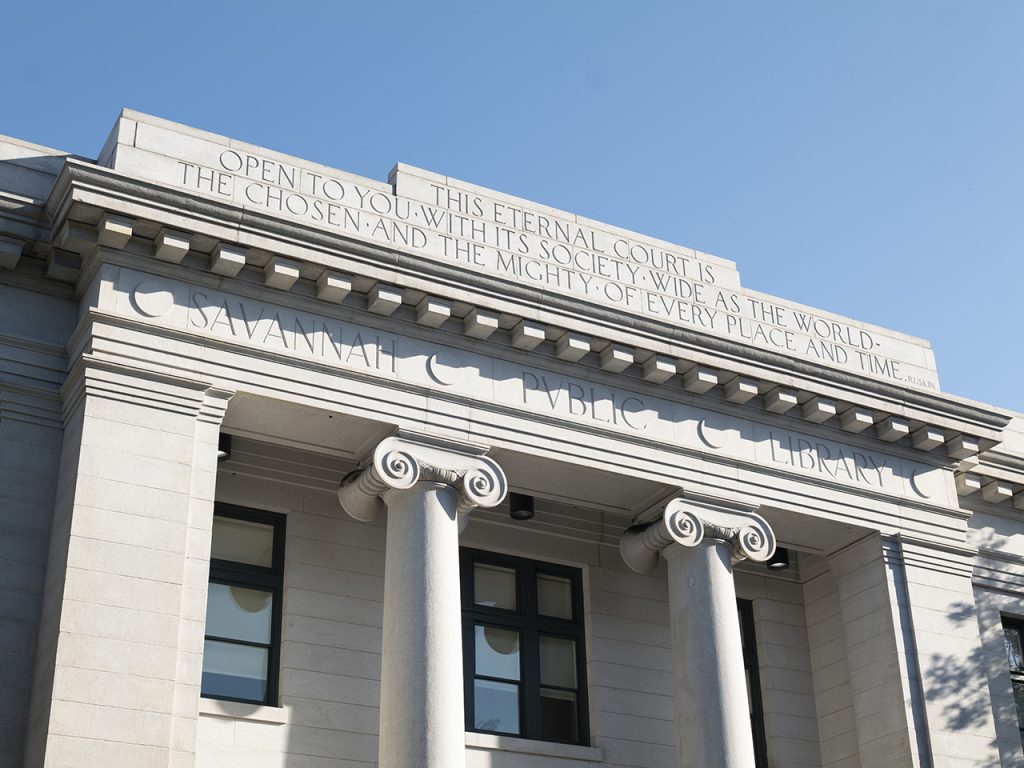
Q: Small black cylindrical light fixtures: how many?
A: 3